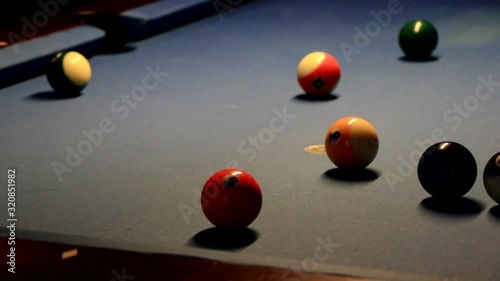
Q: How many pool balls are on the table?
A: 7